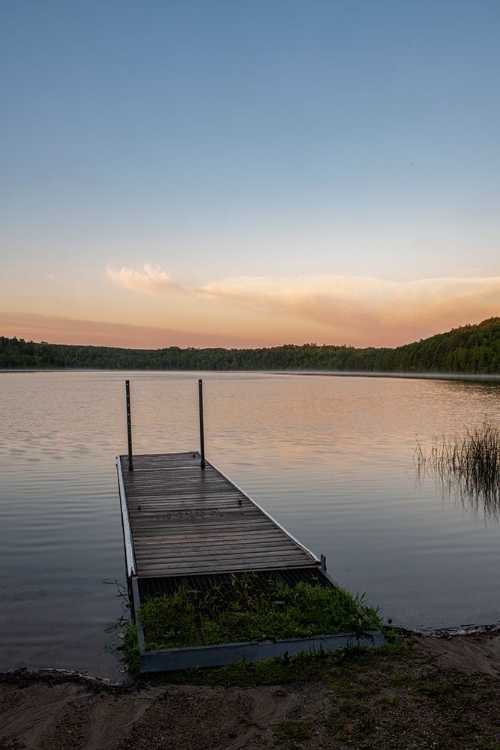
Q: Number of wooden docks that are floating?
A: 1